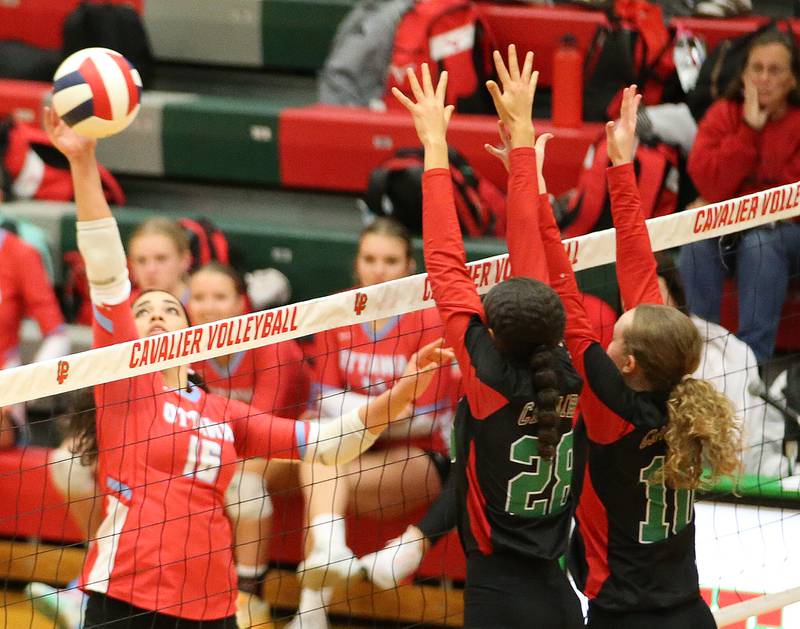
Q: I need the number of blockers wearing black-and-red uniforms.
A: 2